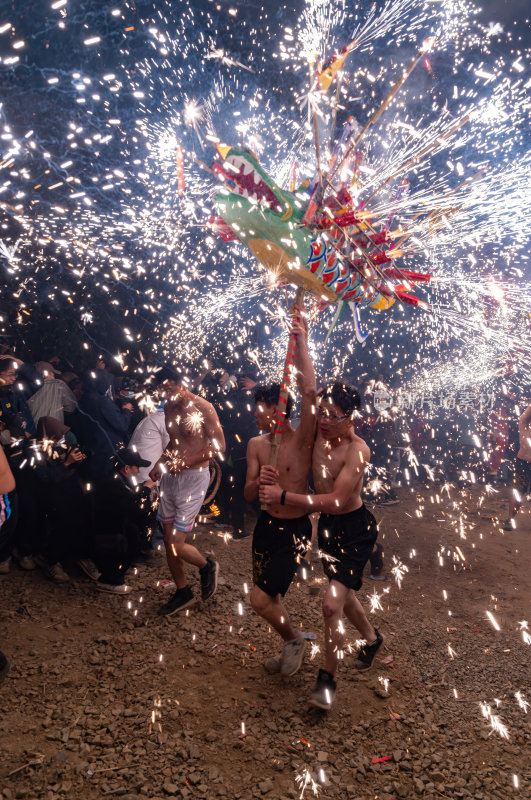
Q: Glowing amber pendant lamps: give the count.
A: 0